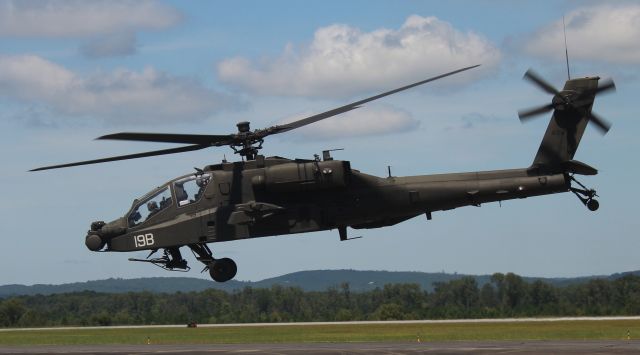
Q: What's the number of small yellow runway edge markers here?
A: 3